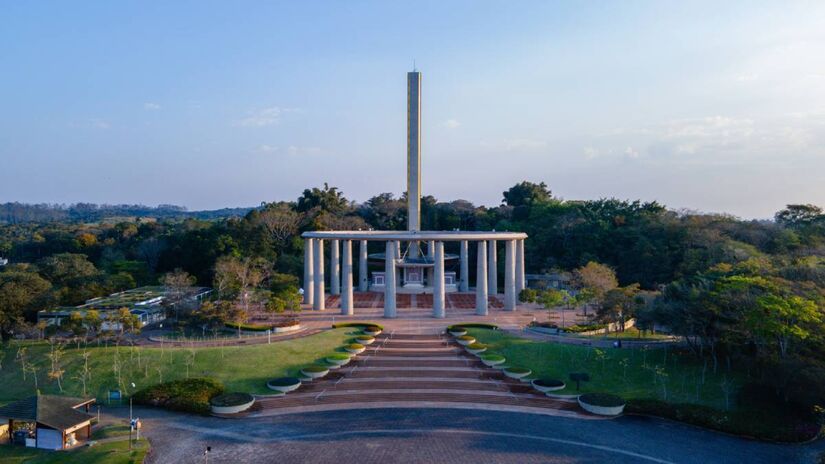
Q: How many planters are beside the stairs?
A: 14